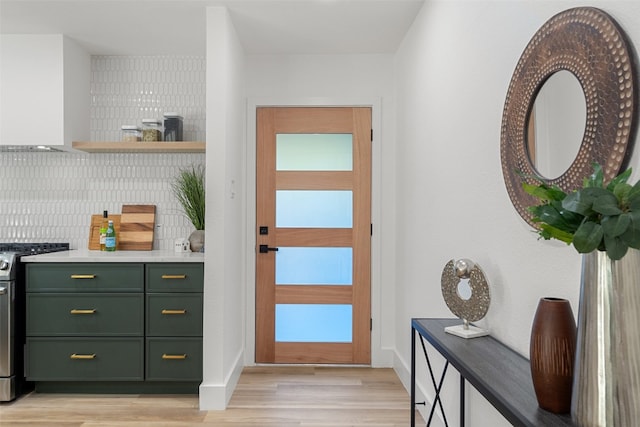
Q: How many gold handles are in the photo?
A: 6